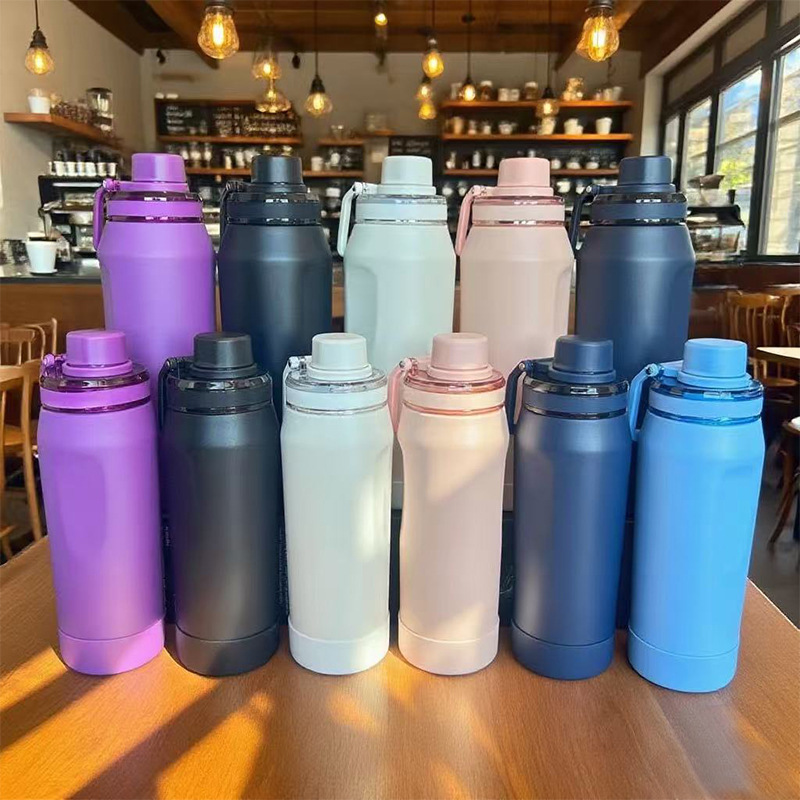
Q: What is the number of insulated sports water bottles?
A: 11